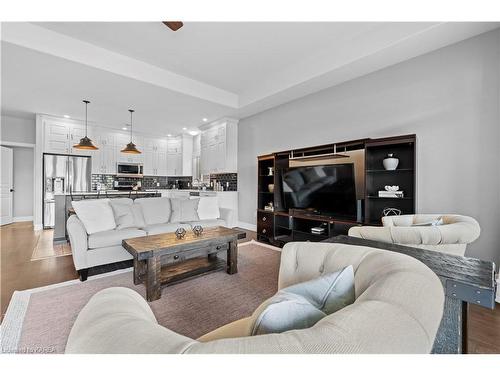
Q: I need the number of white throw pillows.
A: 2